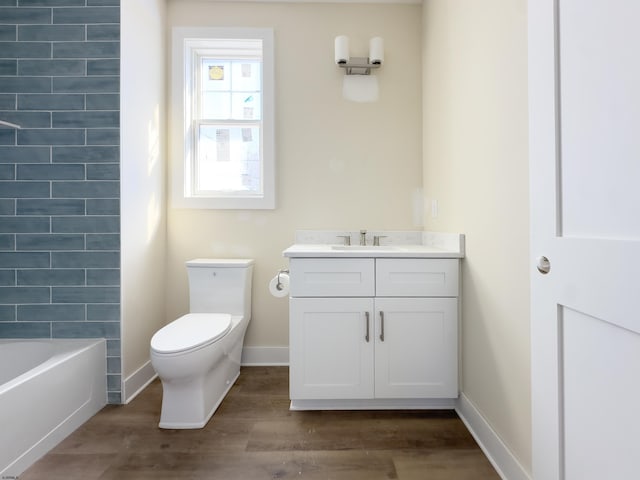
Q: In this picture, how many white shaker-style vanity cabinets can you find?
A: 1